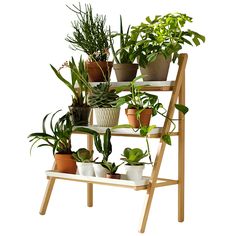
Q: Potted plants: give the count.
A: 11